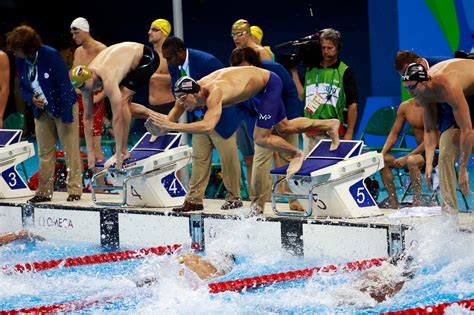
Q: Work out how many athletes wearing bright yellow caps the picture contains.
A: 2